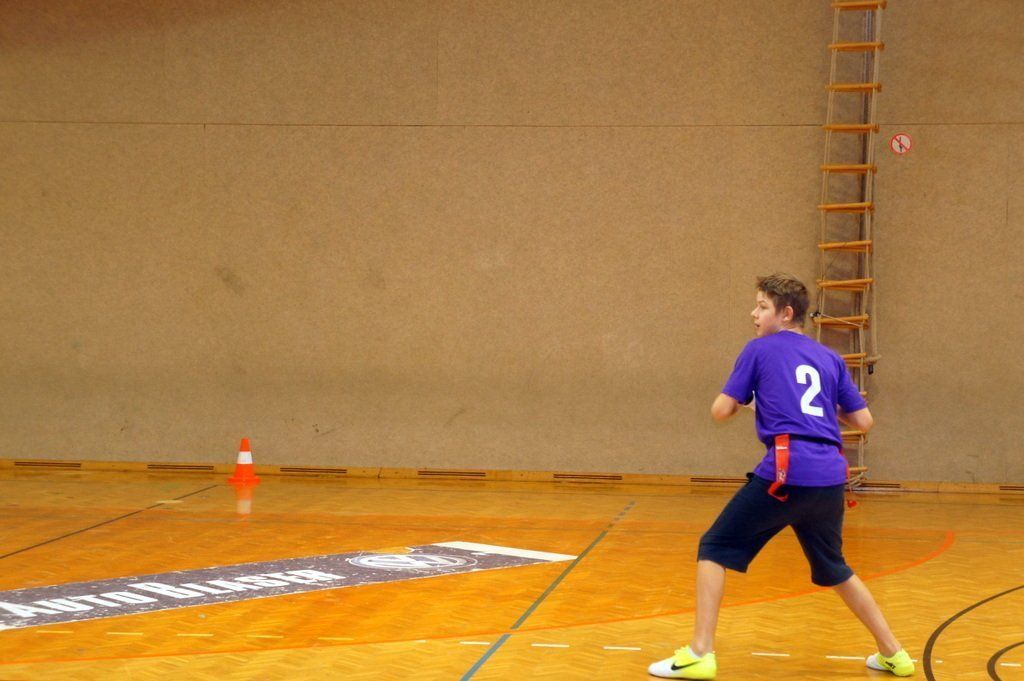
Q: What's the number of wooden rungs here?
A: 13